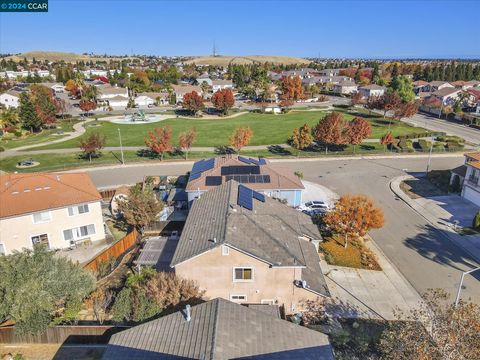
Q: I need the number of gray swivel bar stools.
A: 0